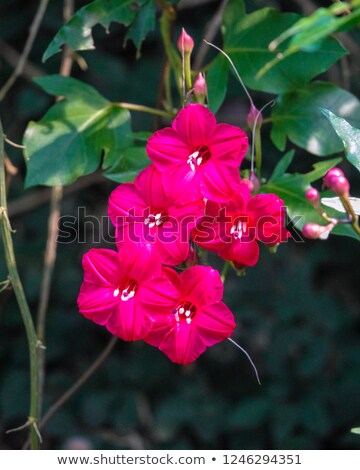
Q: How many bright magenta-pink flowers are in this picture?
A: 5